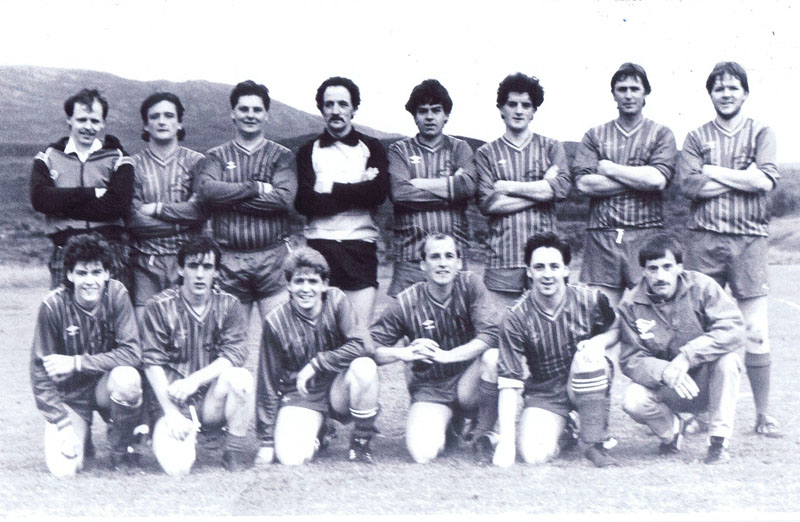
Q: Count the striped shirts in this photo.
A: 11